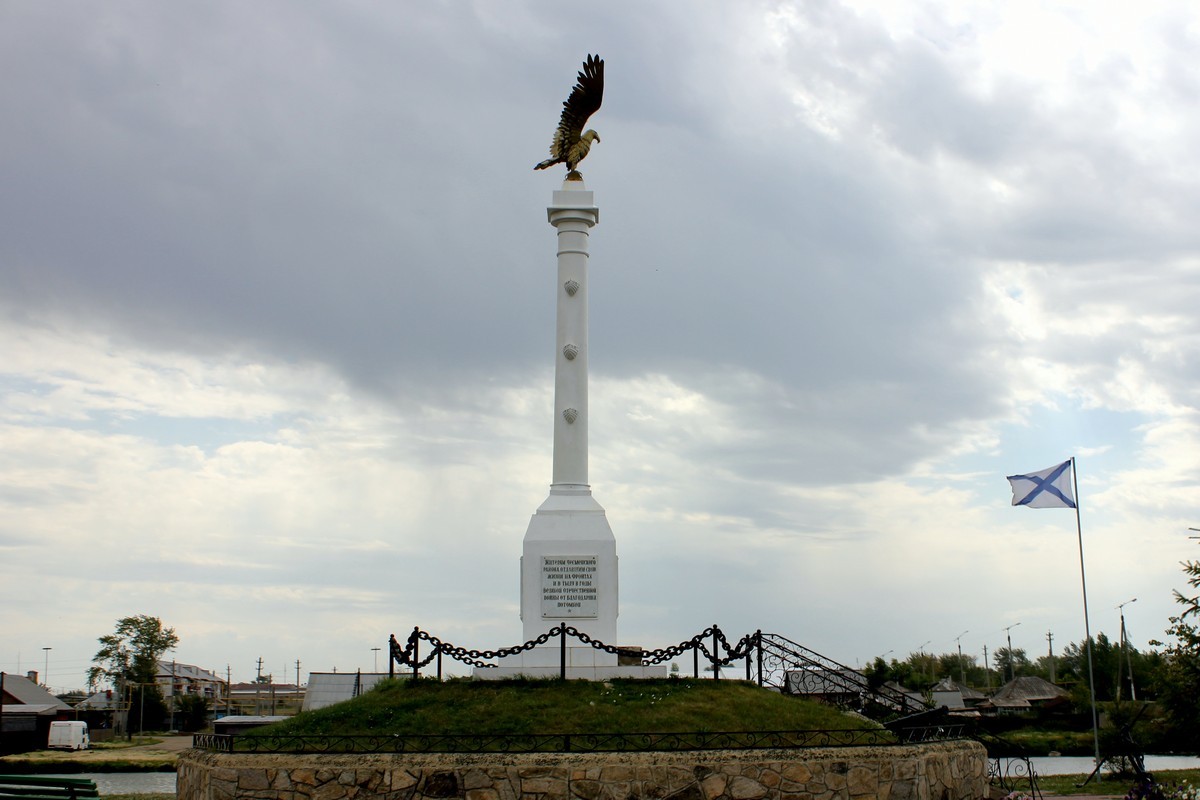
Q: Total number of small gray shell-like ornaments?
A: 3